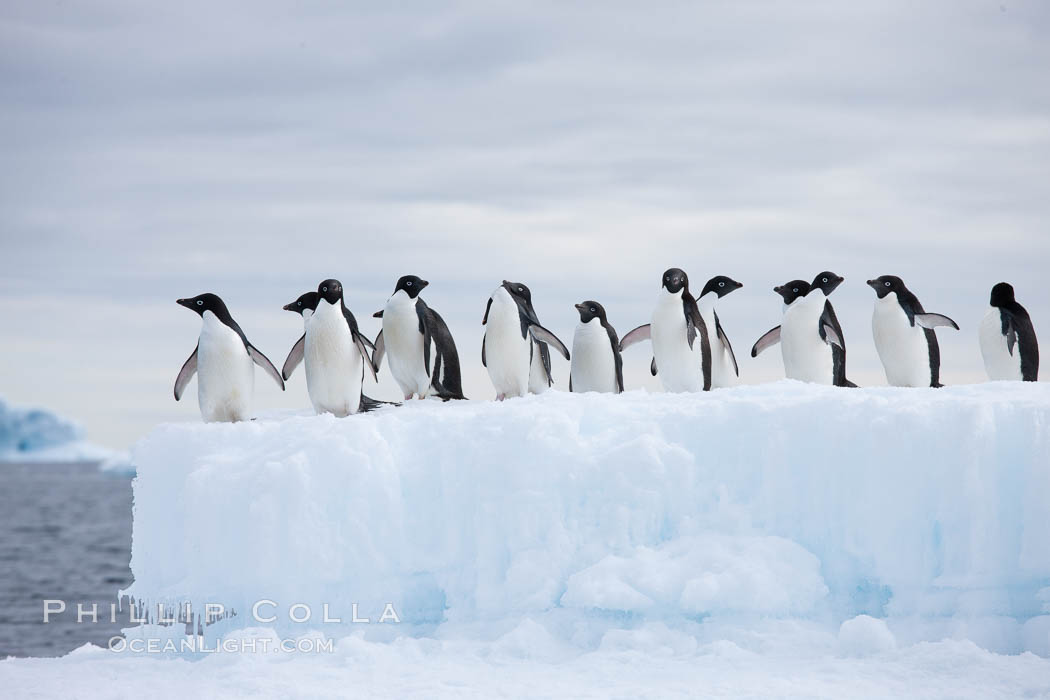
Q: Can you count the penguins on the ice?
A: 14